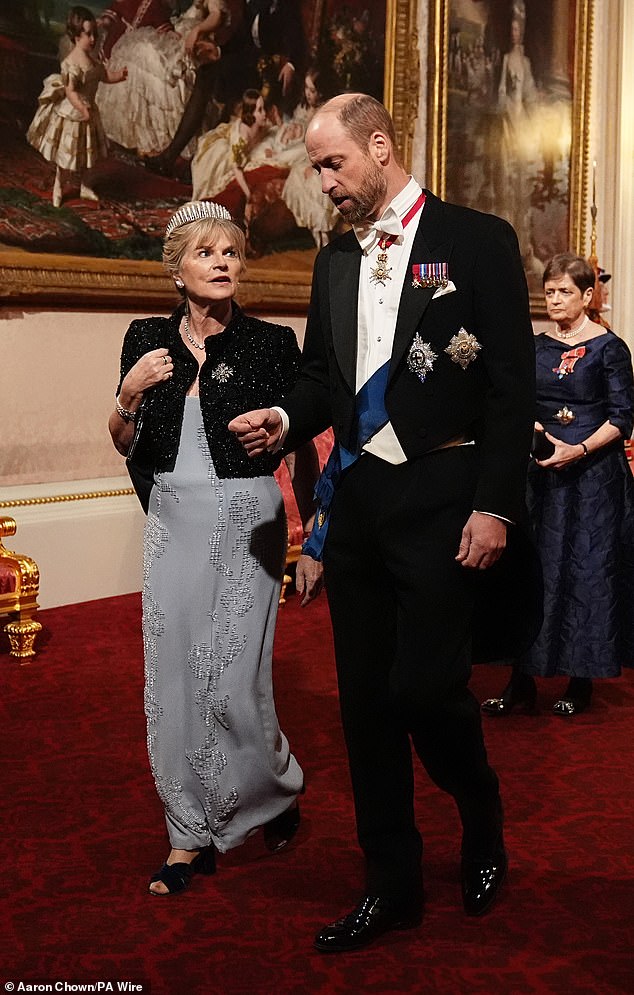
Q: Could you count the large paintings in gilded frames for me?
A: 2